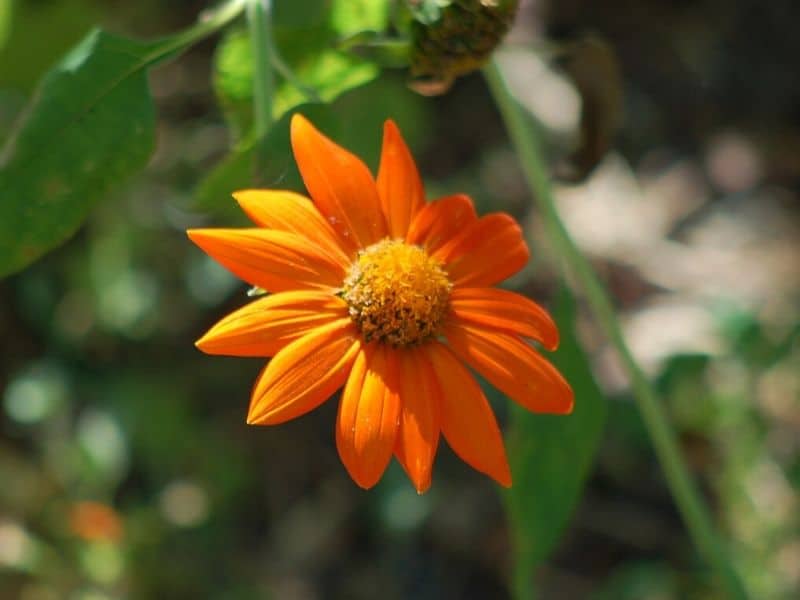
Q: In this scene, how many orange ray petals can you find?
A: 13